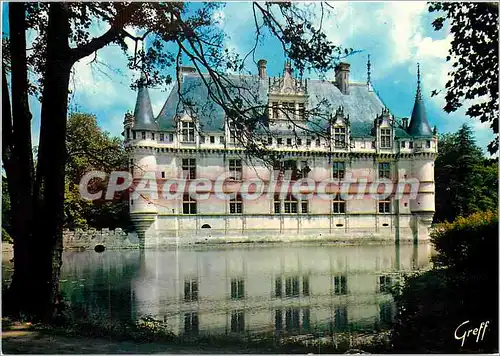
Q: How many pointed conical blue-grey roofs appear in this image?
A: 2